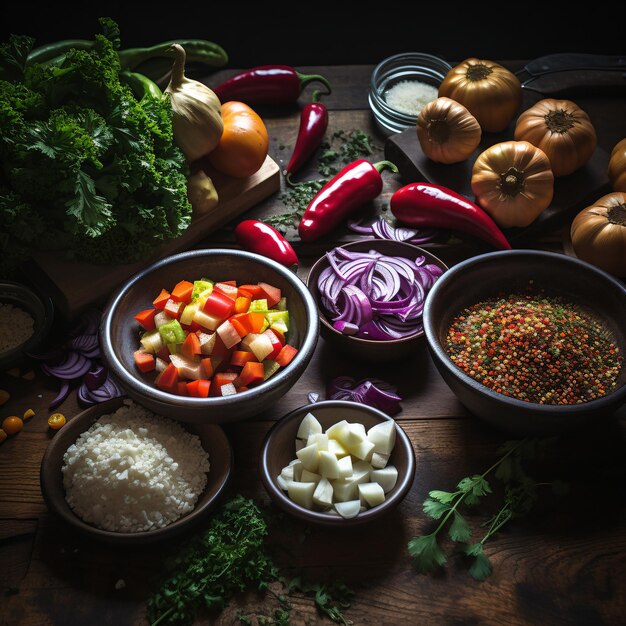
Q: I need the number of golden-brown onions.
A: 6